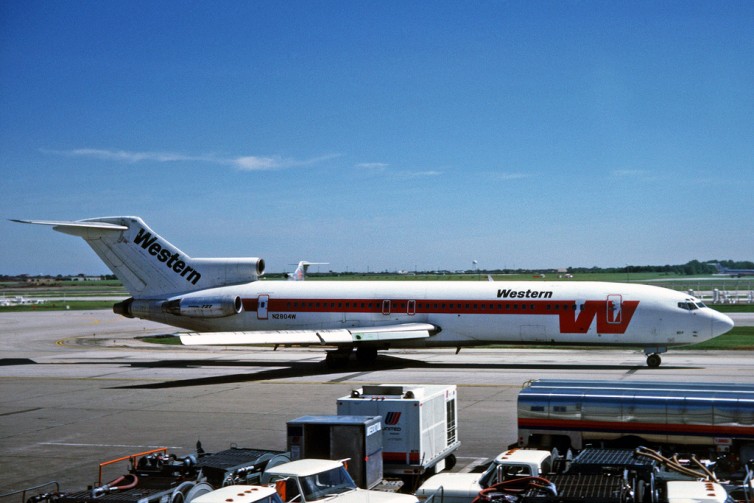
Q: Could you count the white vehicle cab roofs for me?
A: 4